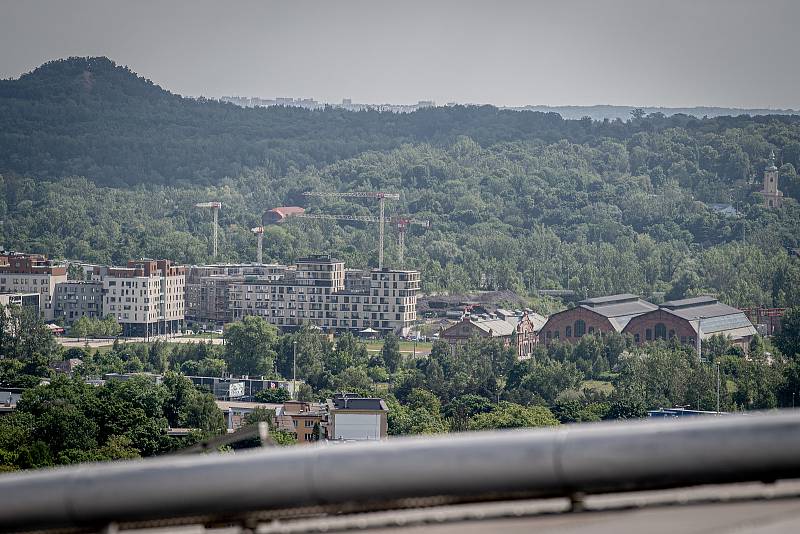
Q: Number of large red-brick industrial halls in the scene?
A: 2